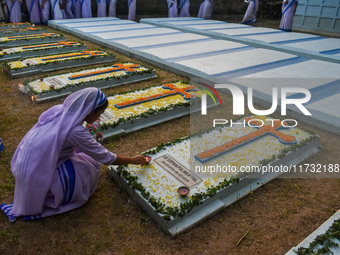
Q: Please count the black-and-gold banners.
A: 0